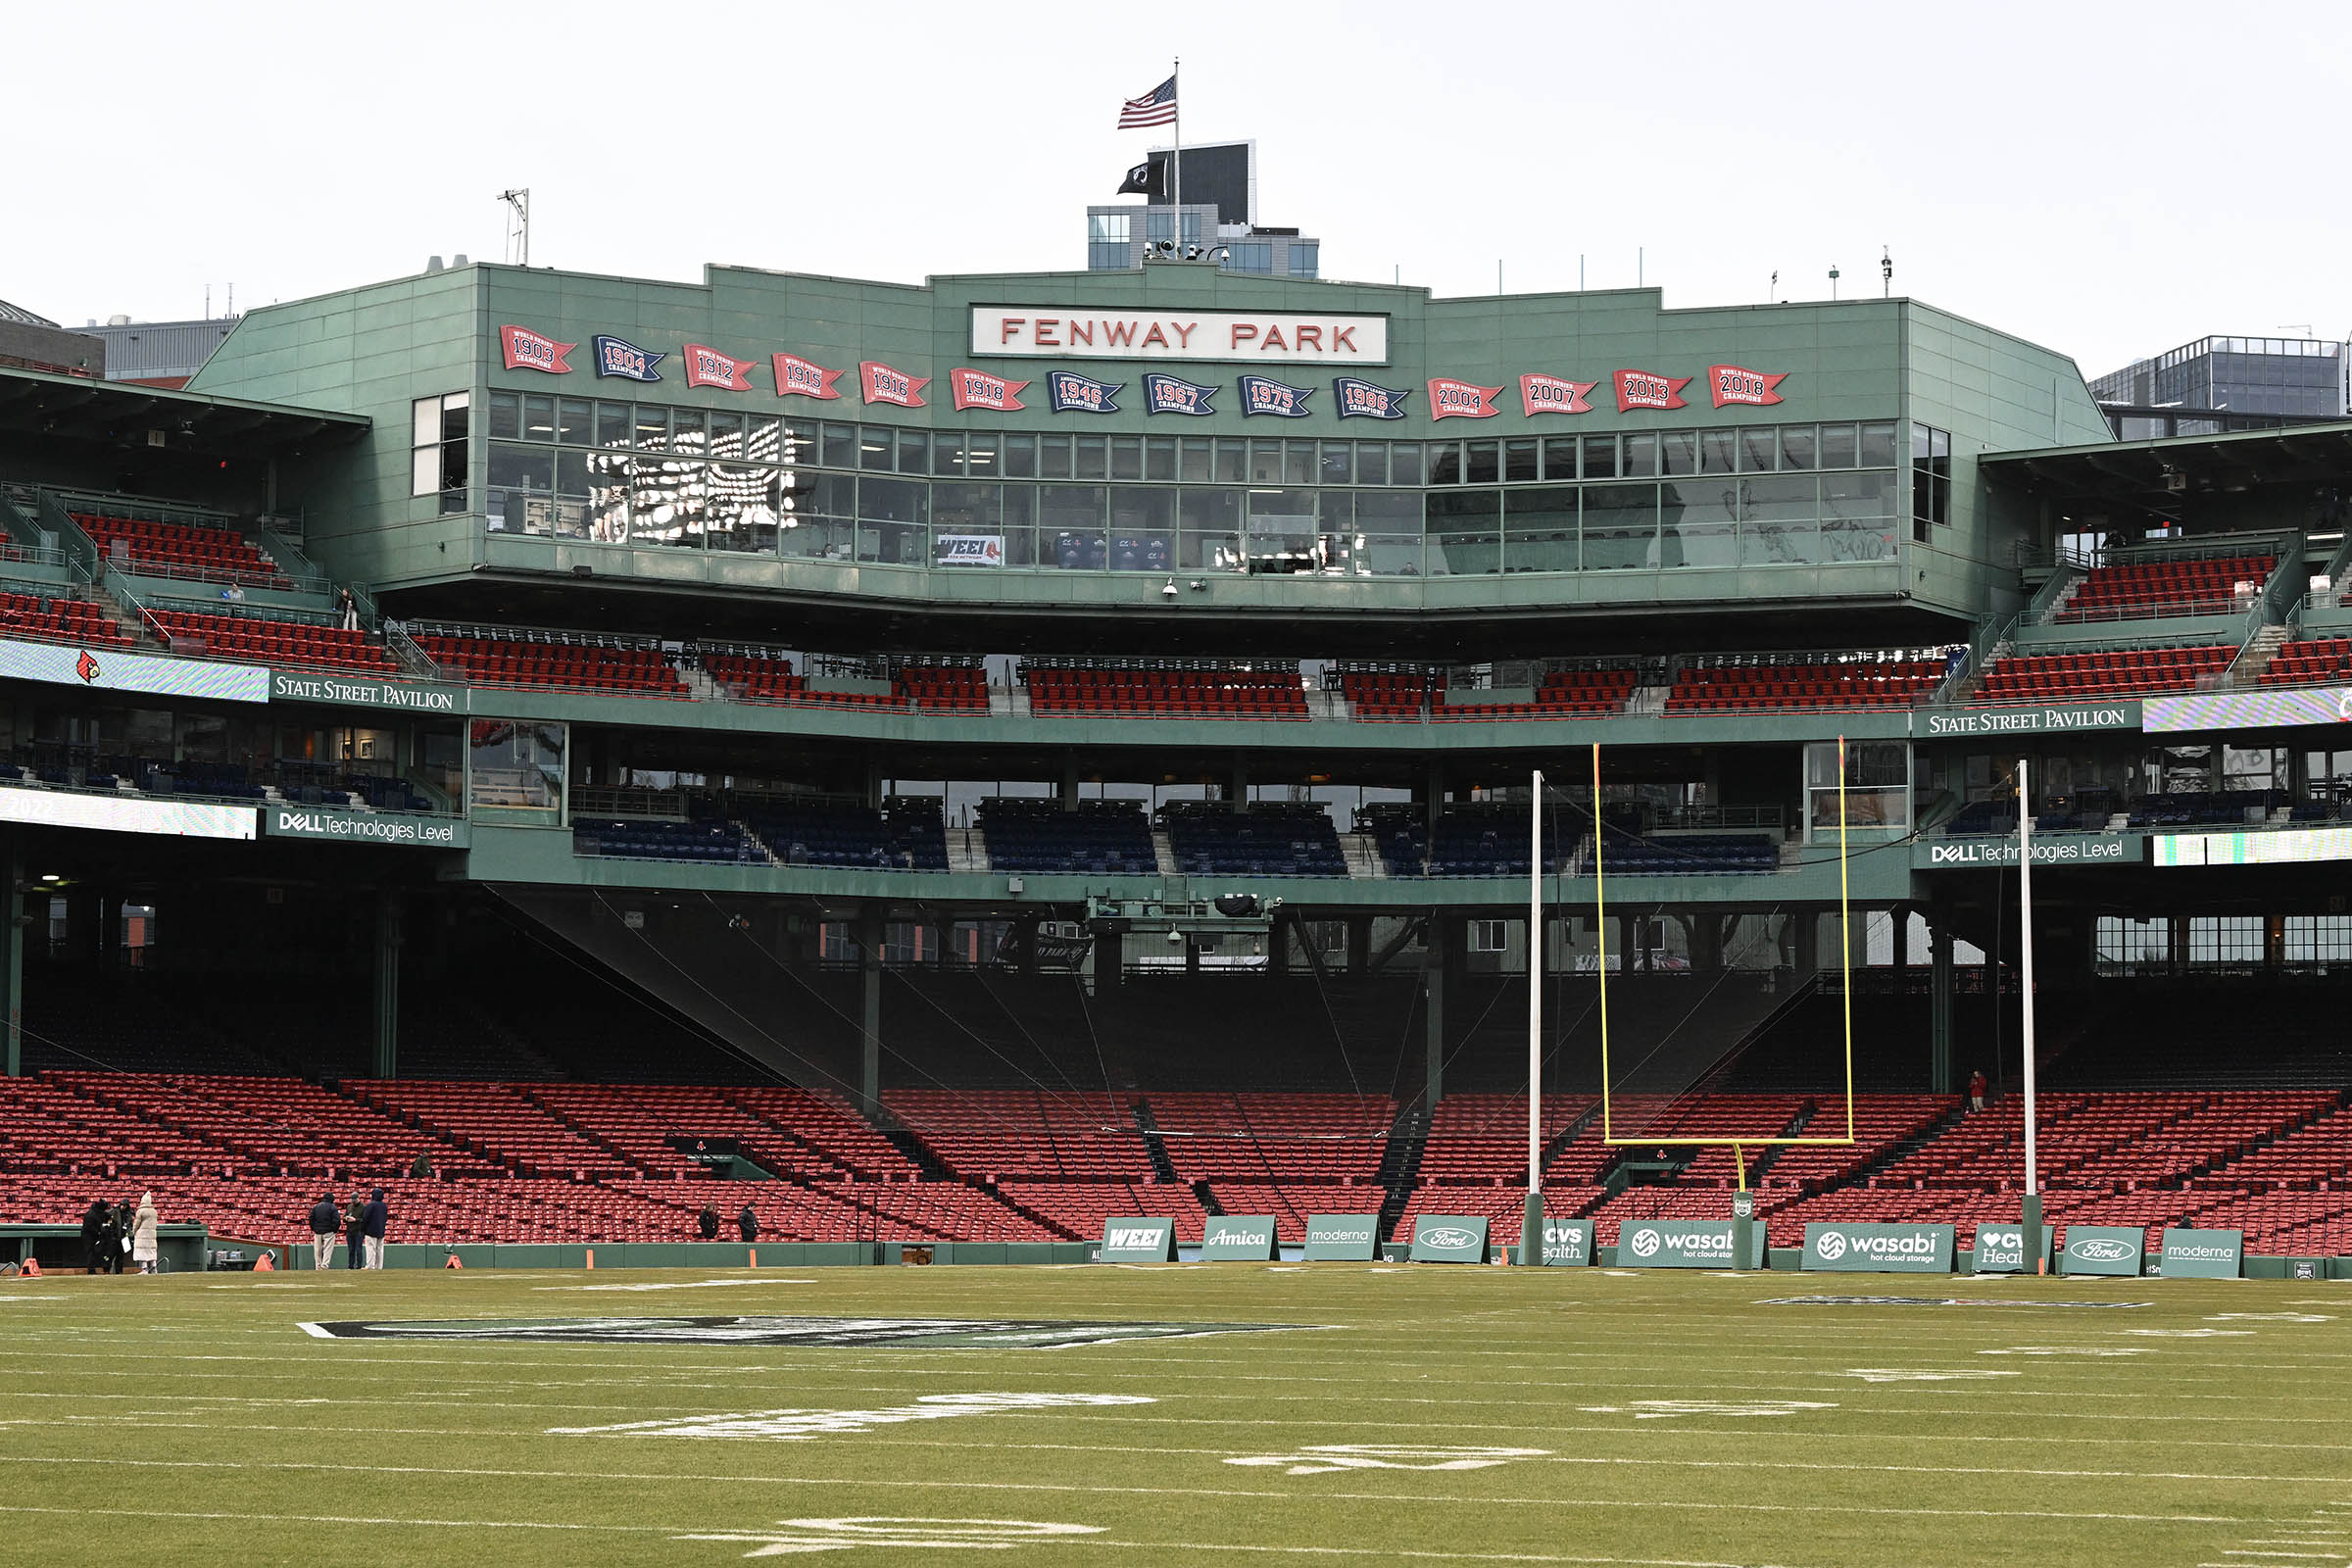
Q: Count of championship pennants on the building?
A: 14